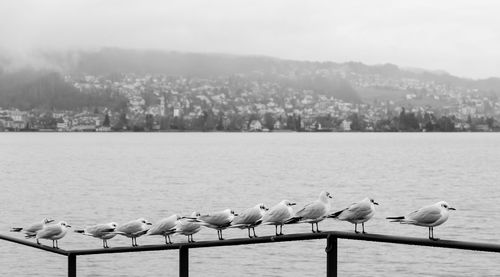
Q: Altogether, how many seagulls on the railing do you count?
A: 12